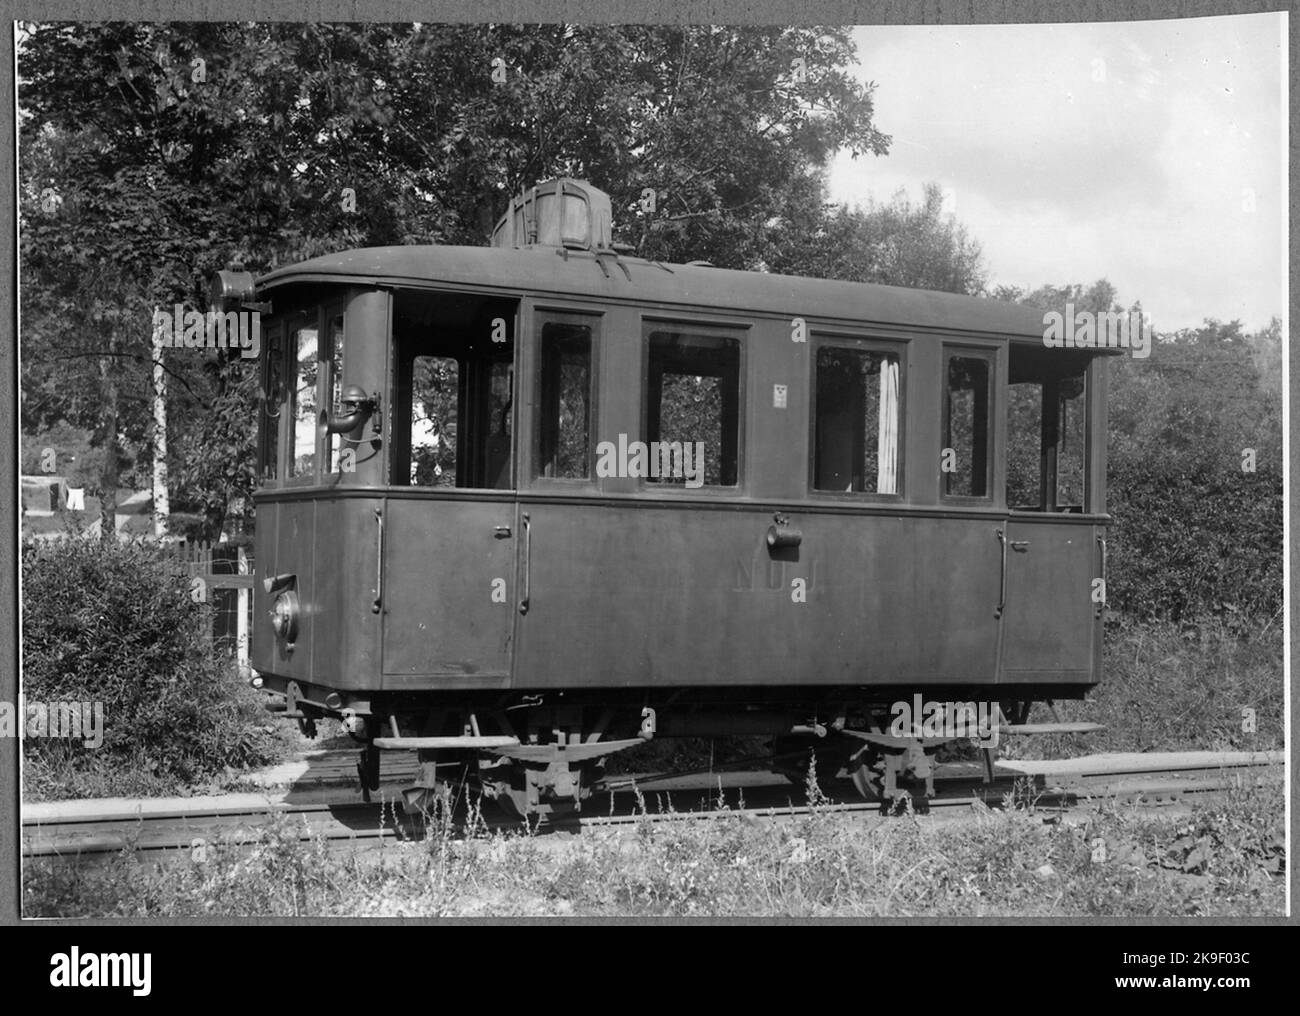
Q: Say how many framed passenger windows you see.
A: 4